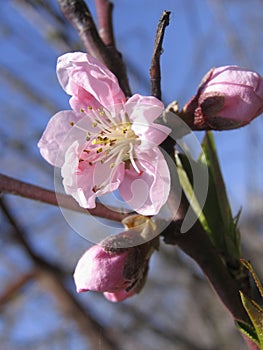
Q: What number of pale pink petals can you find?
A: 5